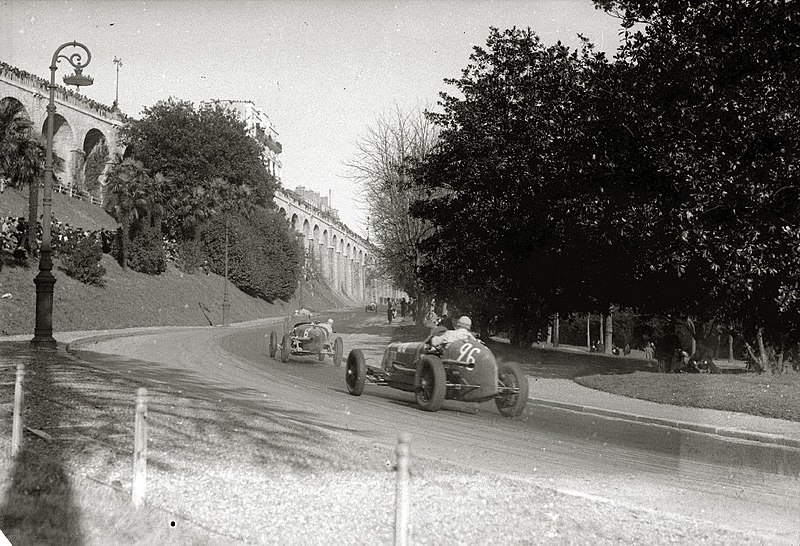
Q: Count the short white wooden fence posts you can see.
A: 3